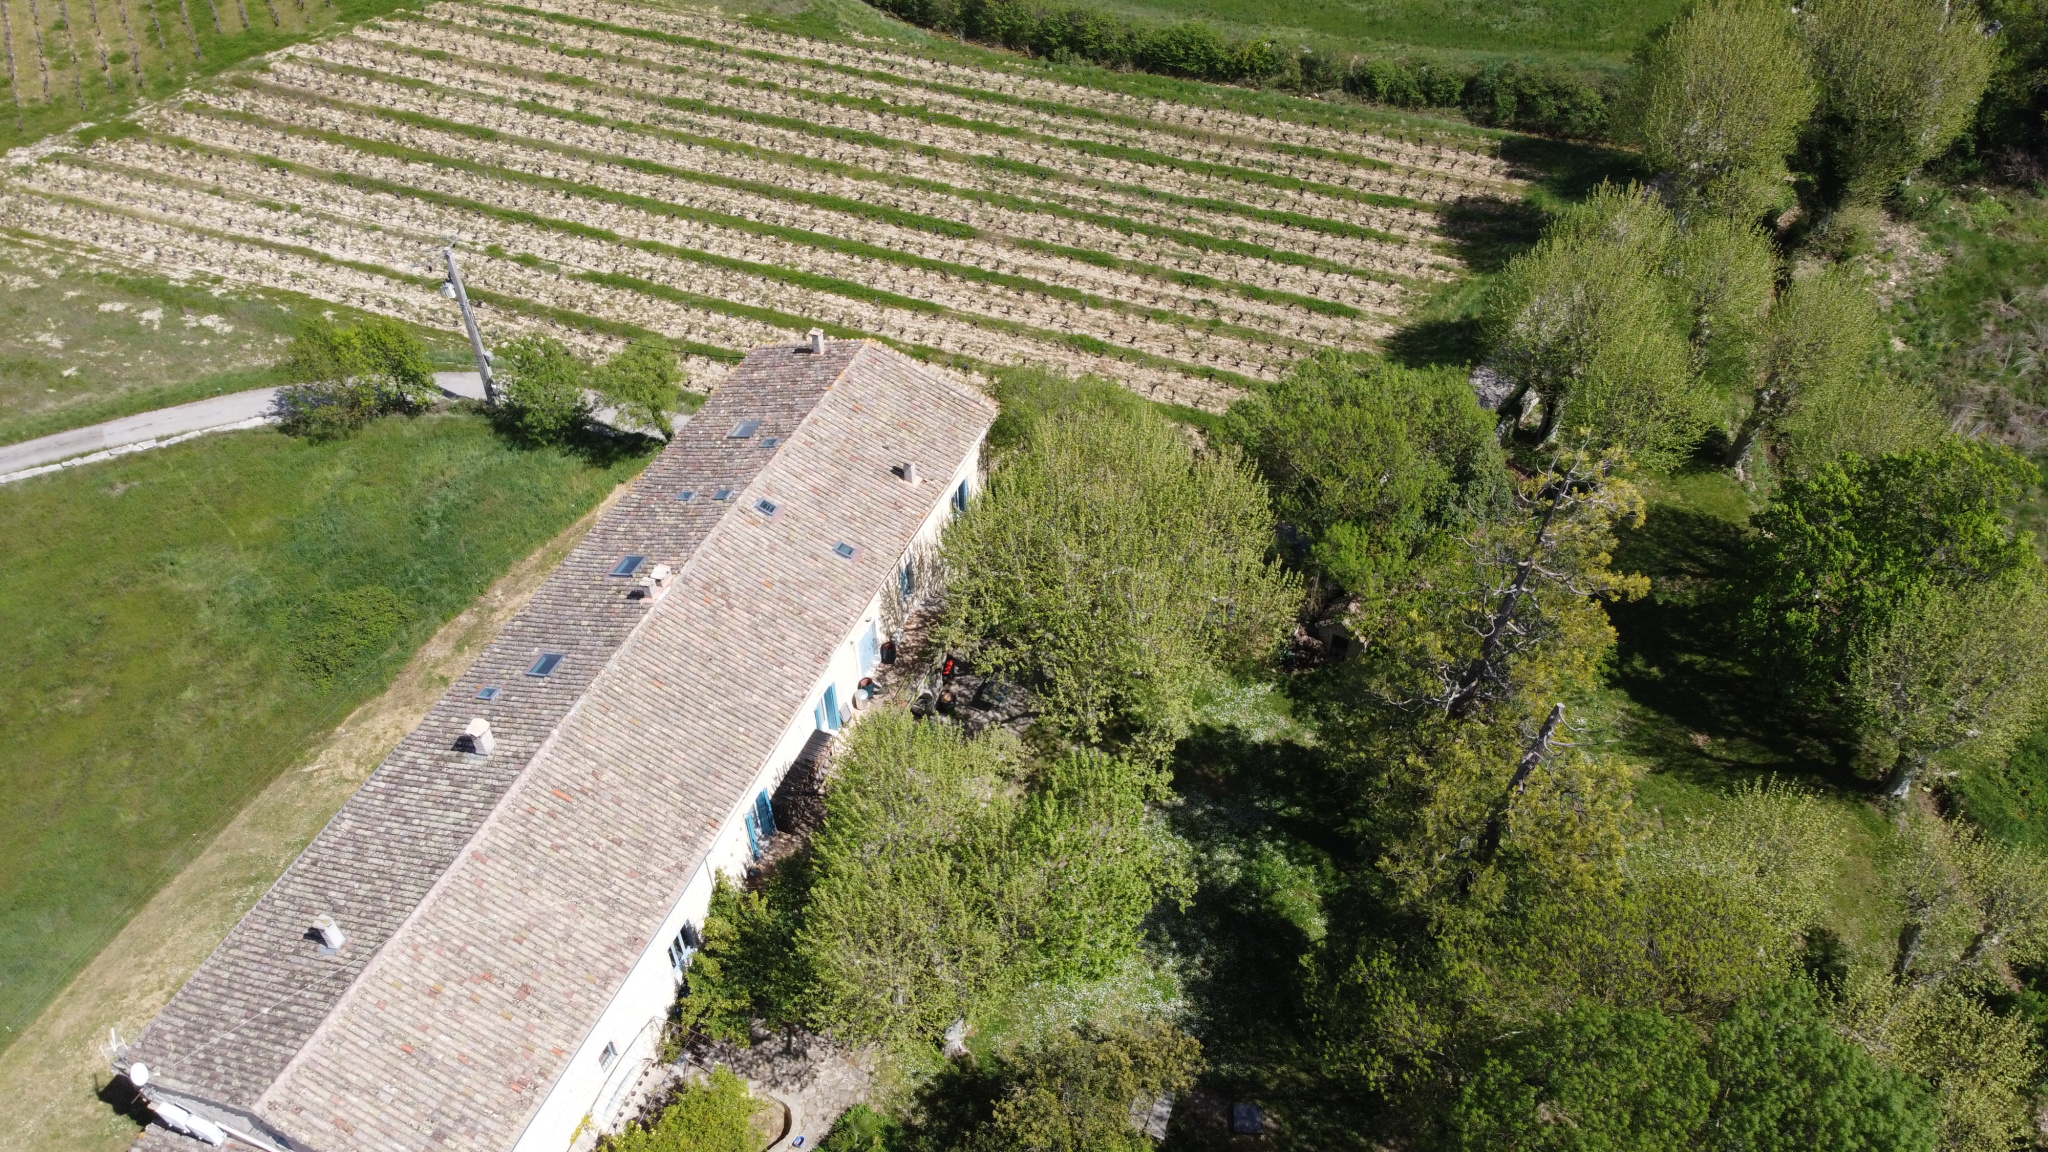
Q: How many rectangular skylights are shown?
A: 9